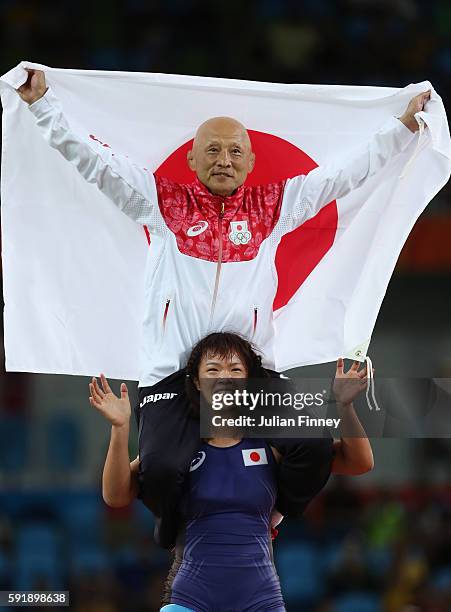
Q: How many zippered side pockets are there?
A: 2